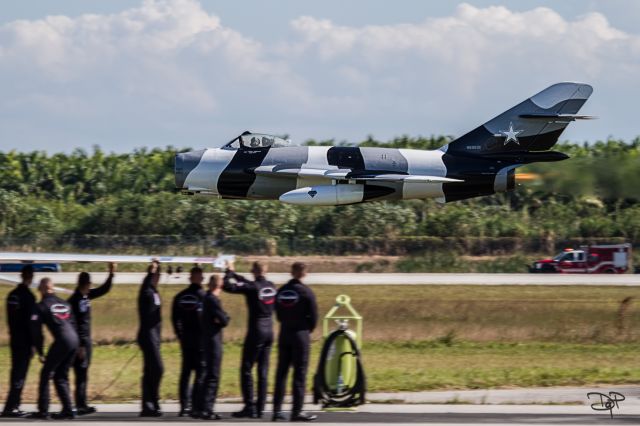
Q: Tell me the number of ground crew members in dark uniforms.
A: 8